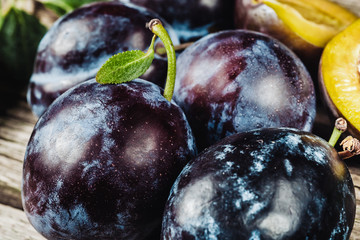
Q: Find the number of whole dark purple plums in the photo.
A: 5